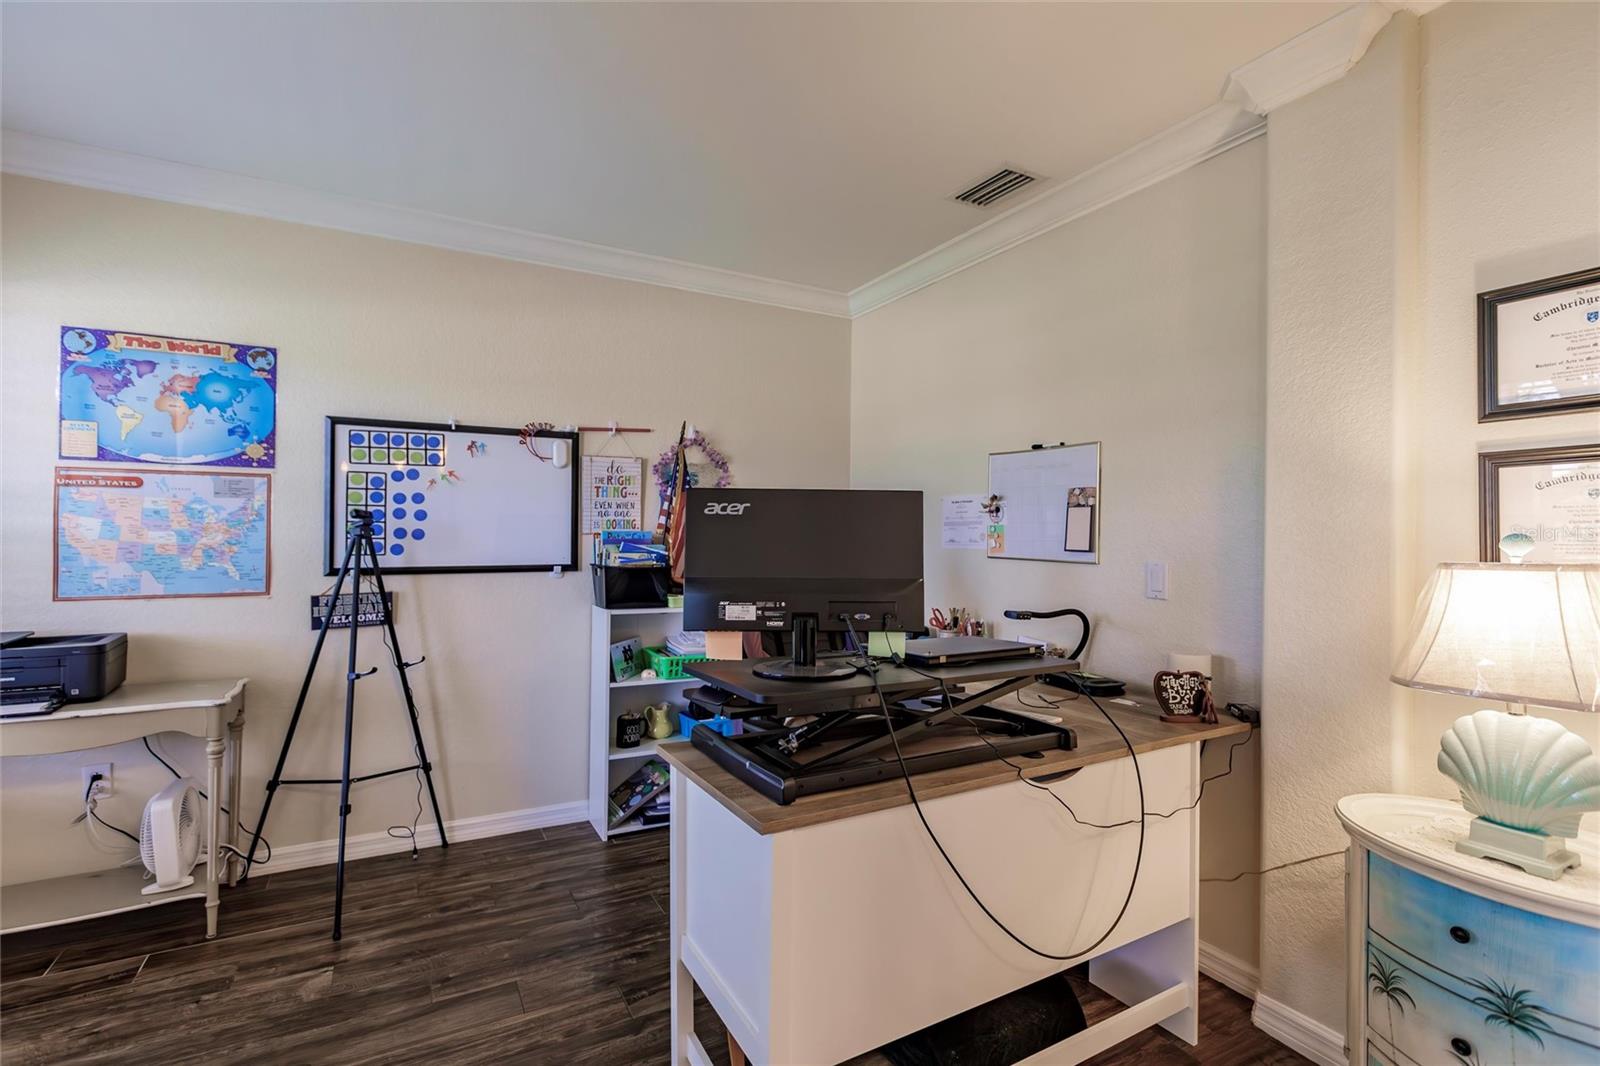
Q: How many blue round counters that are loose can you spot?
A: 9